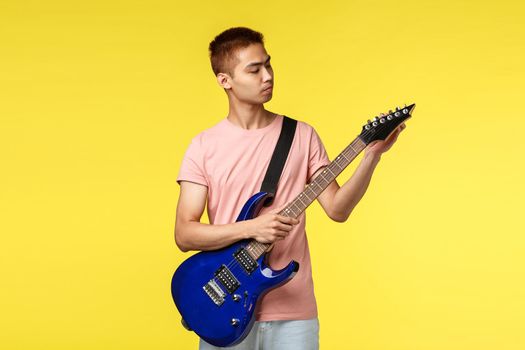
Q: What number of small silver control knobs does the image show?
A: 2